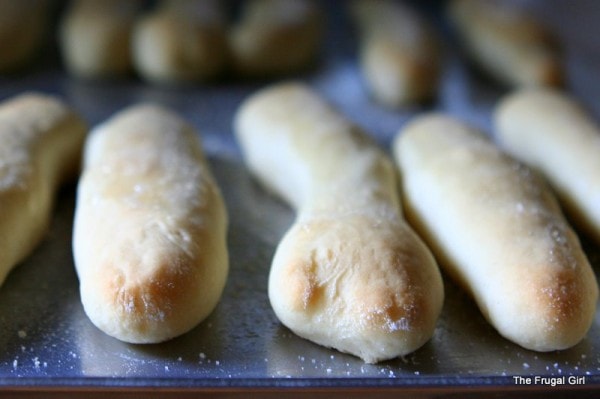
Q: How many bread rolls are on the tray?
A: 11